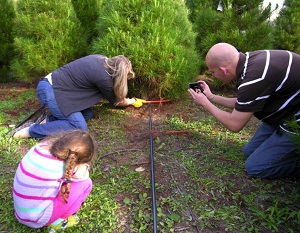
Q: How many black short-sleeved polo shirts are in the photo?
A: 1